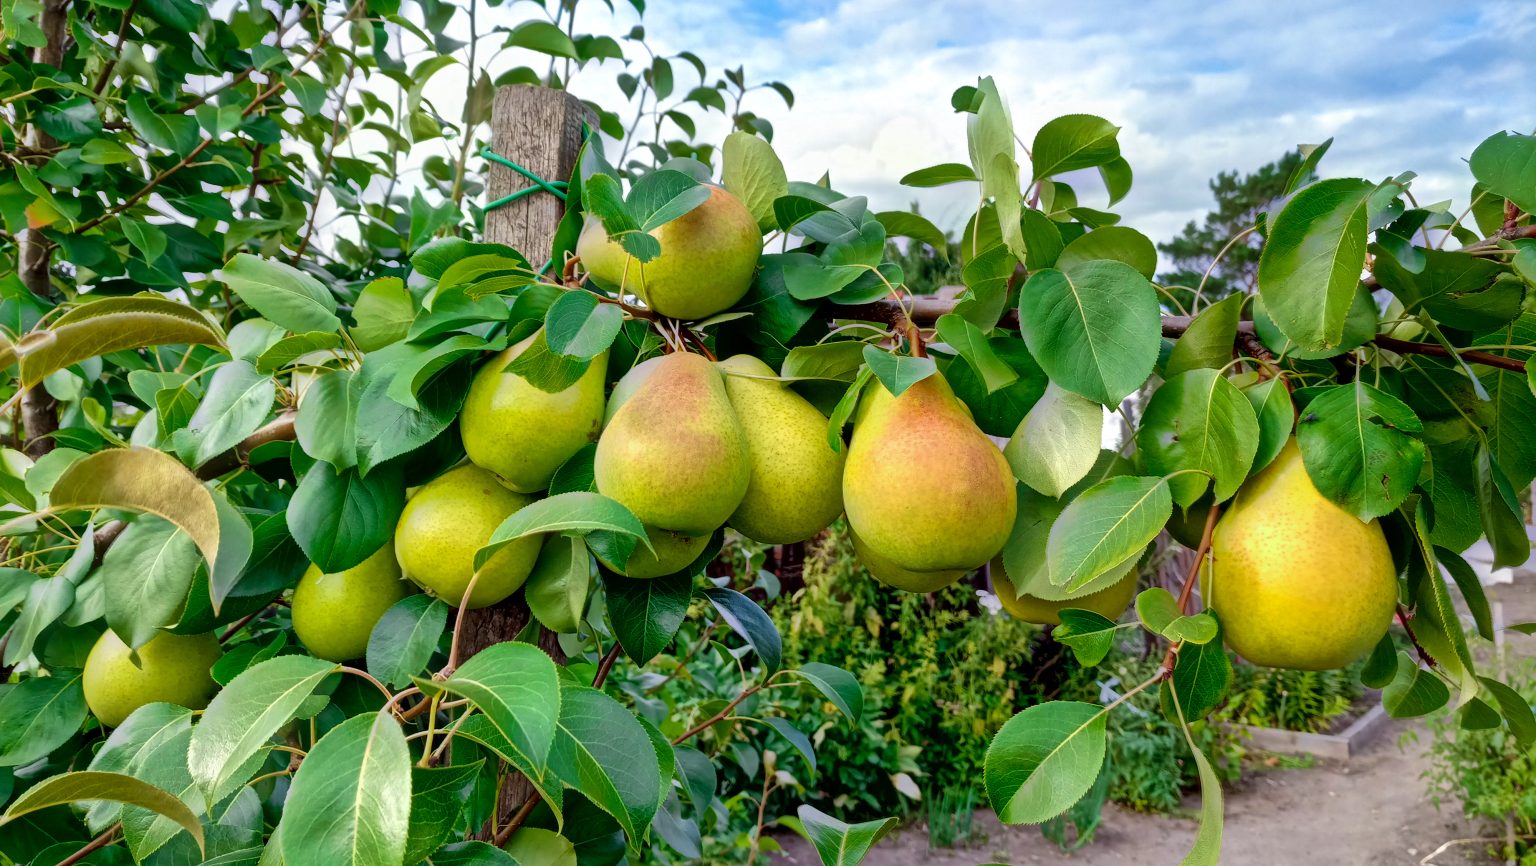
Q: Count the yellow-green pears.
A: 12